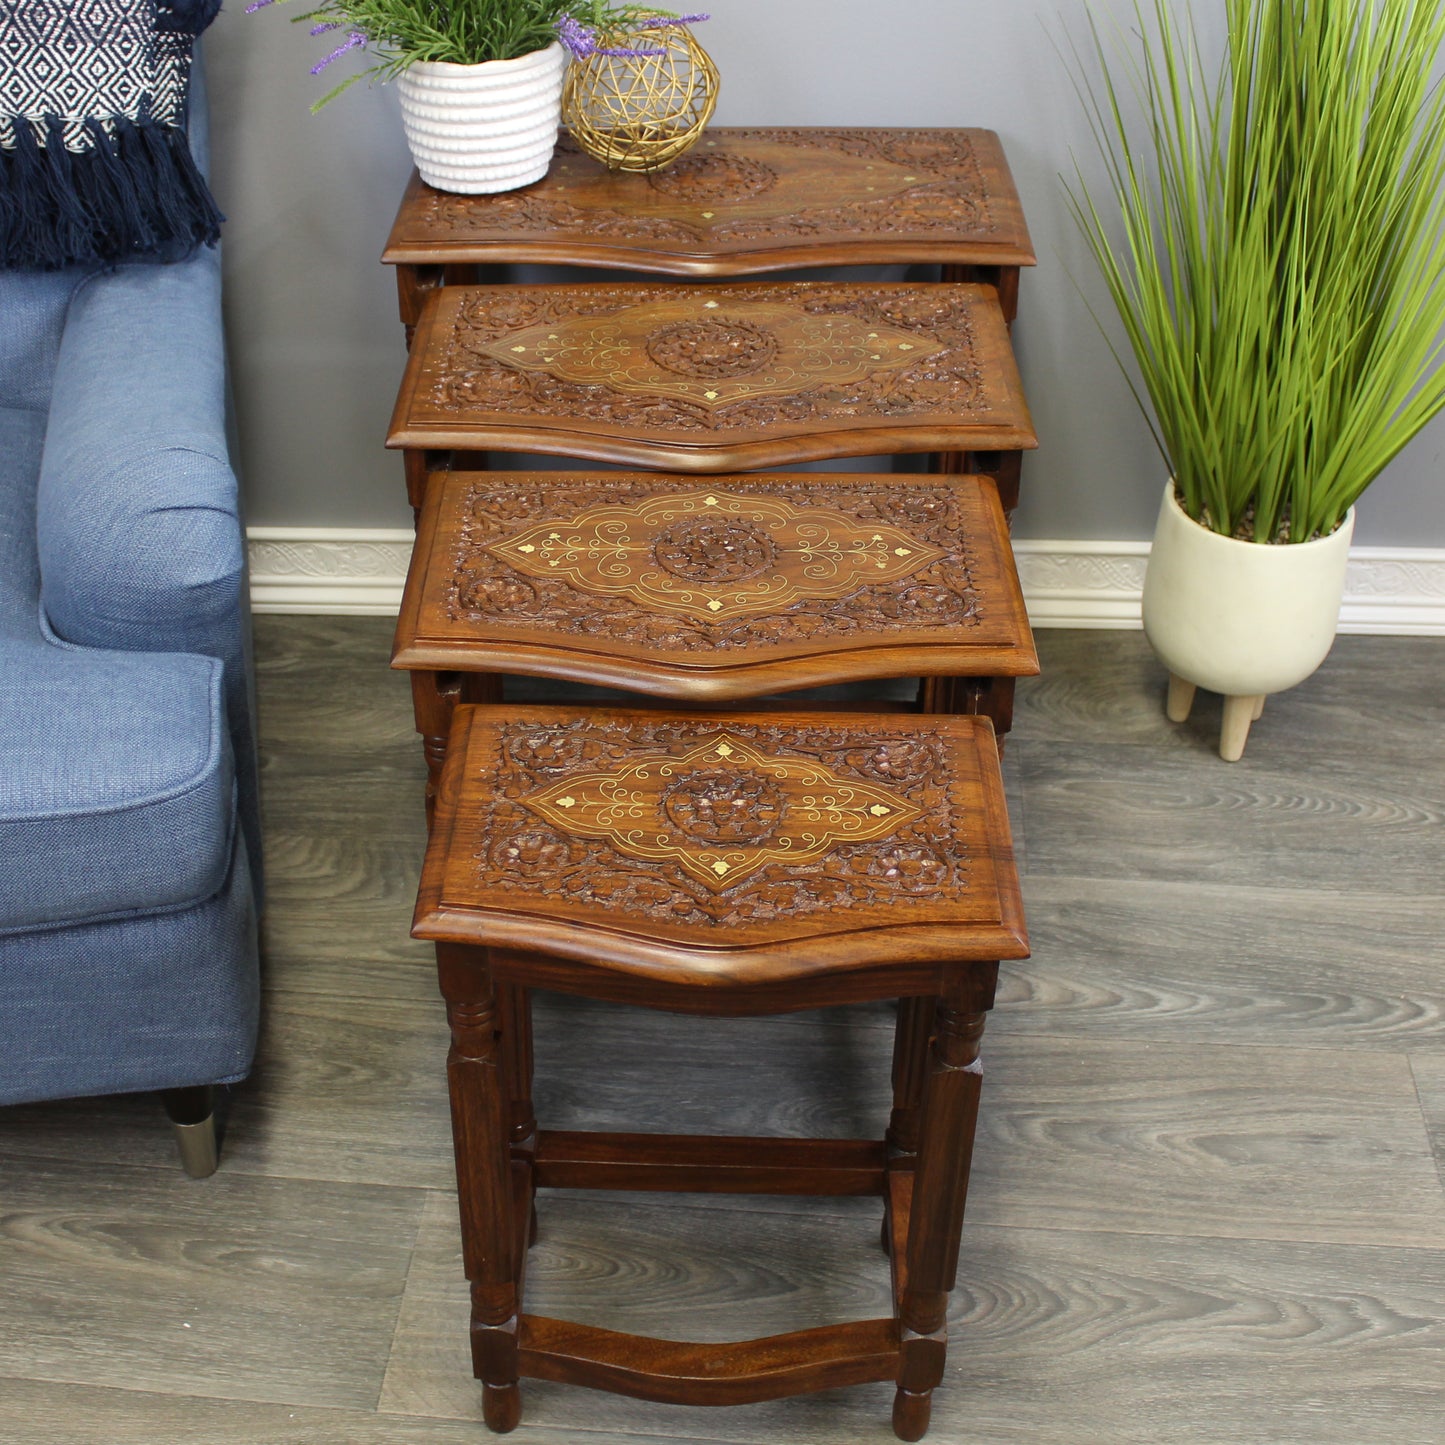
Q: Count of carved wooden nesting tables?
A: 4